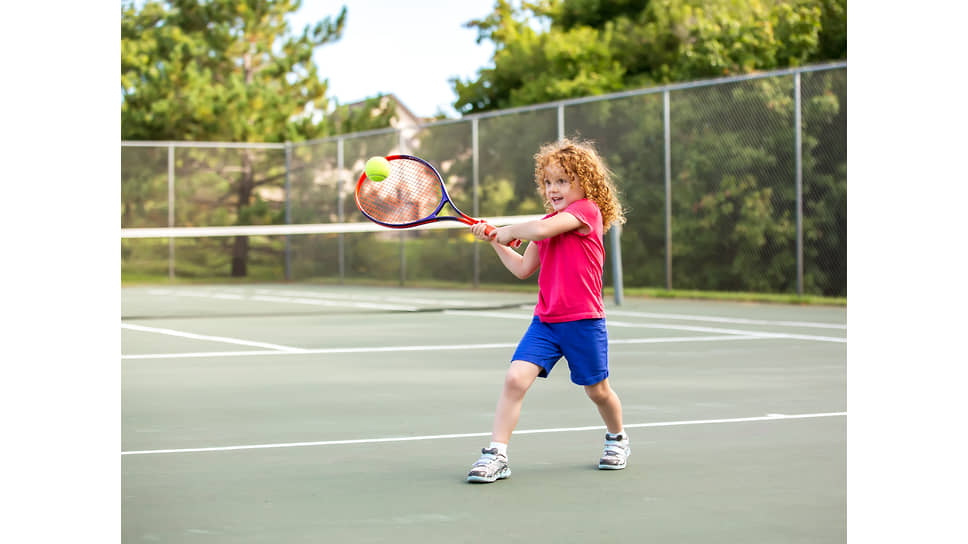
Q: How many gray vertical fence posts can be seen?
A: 8